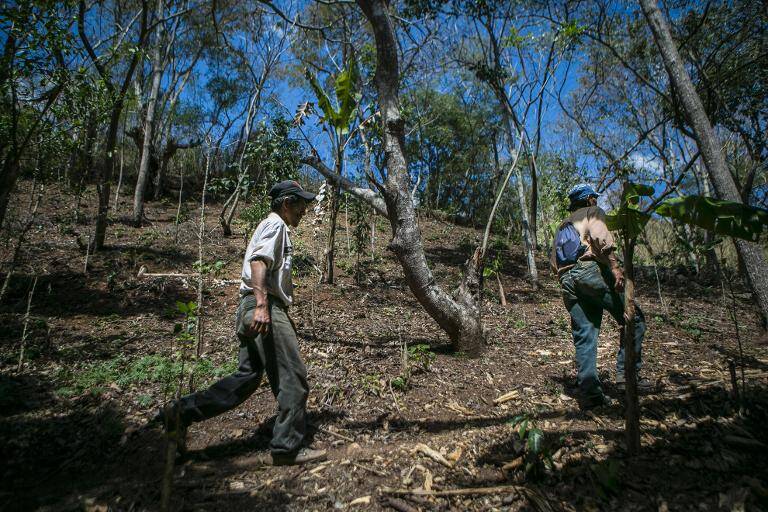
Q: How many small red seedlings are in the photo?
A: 0